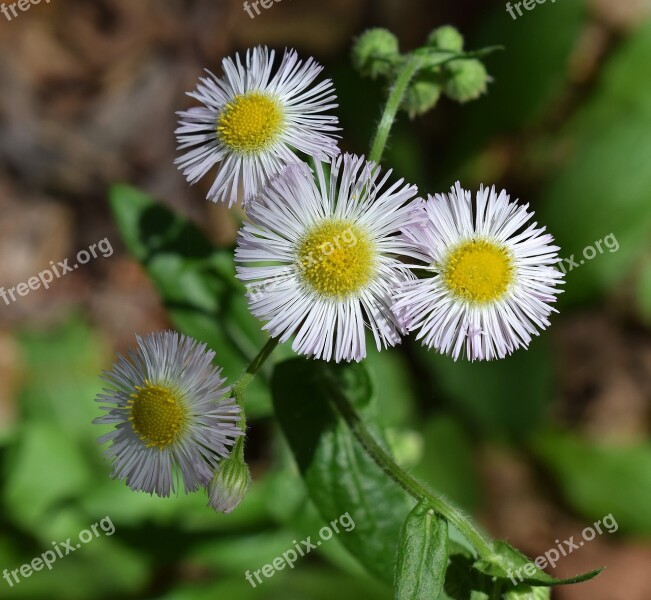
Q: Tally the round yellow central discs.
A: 4